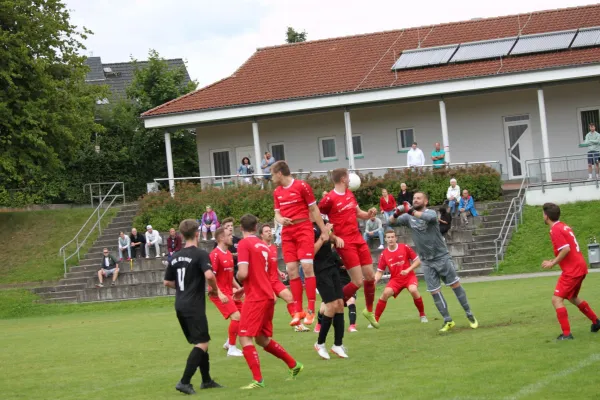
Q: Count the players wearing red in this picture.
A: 7